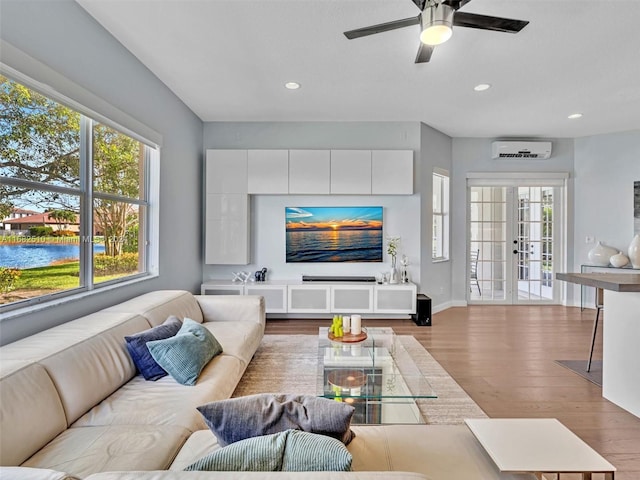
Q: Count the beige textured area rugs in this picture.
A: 1